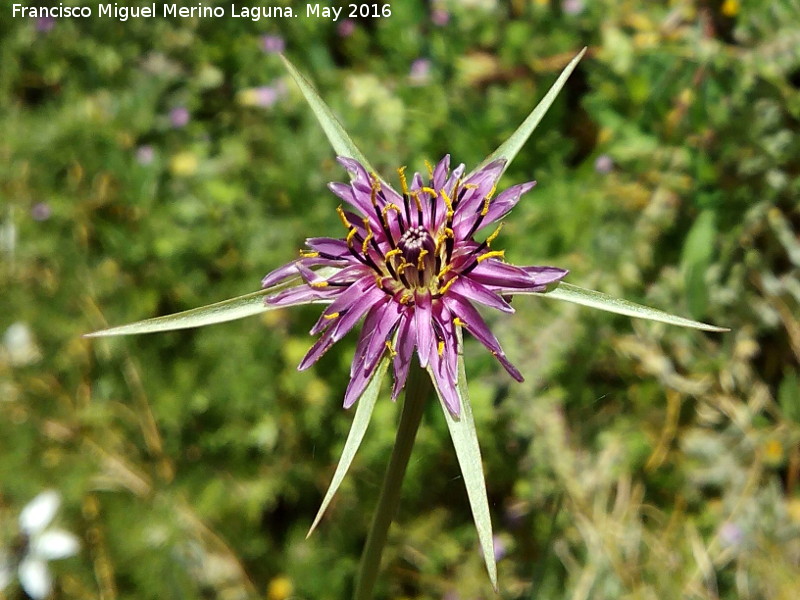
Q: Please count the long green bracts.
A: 6